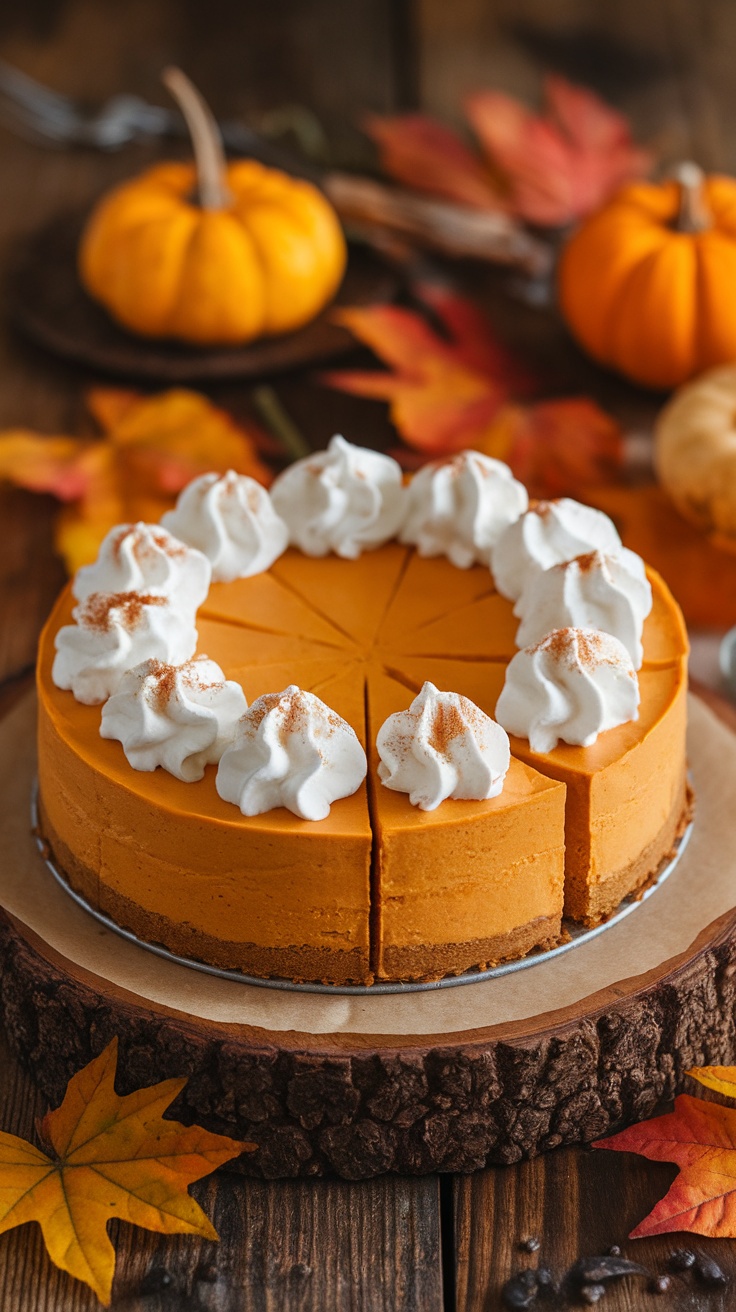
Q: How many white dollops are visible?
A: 11